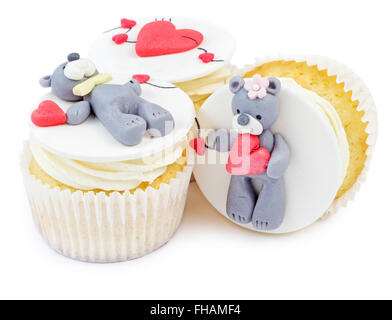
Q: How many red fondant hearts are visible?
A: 8